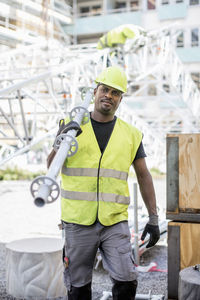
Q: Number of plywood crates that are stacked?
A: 2